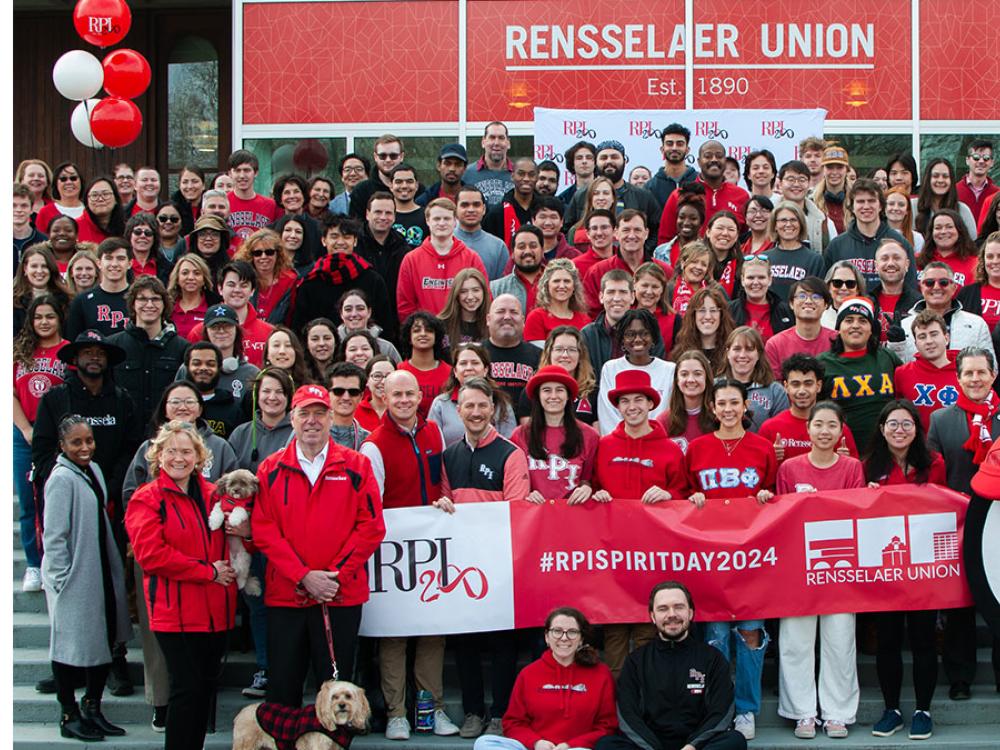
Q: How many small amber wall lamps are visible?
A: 2